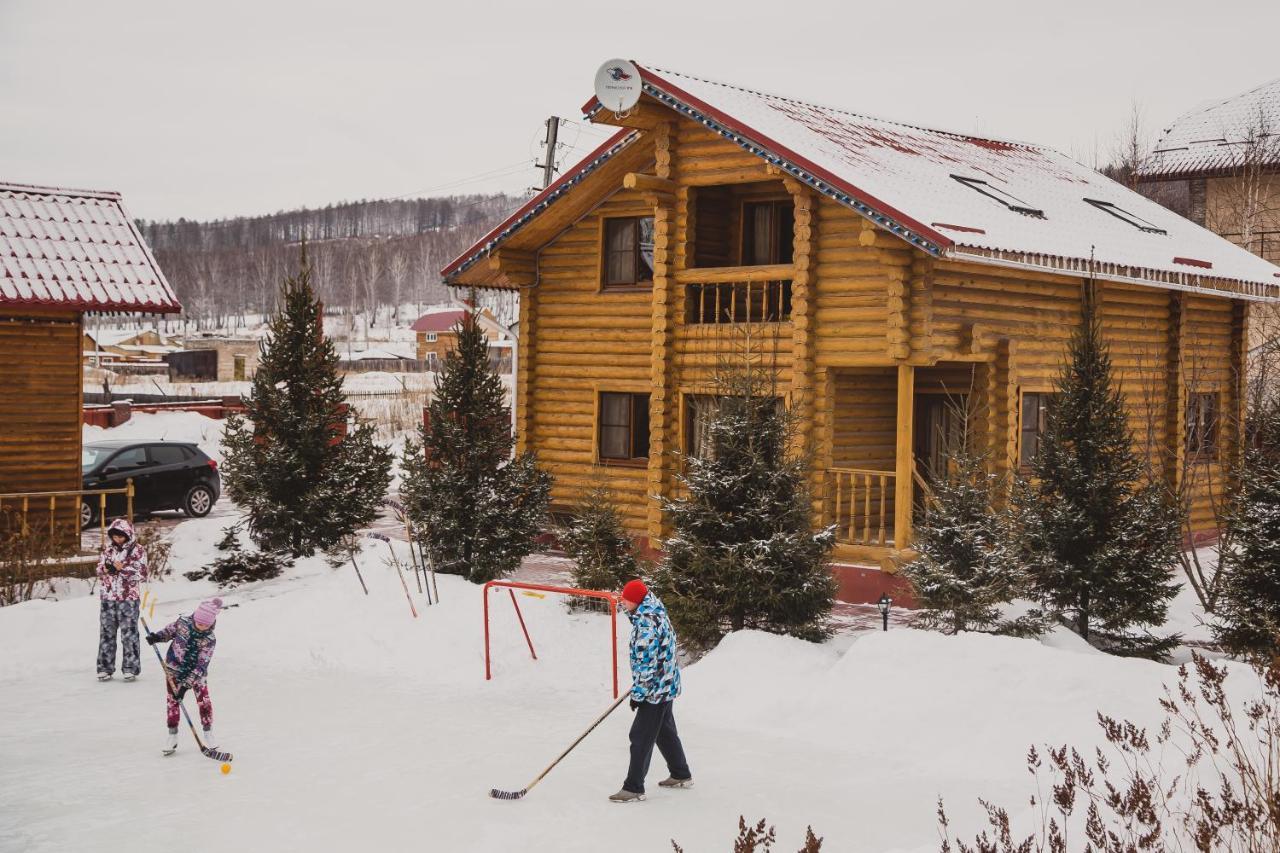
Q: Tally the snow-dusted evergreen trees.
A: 7